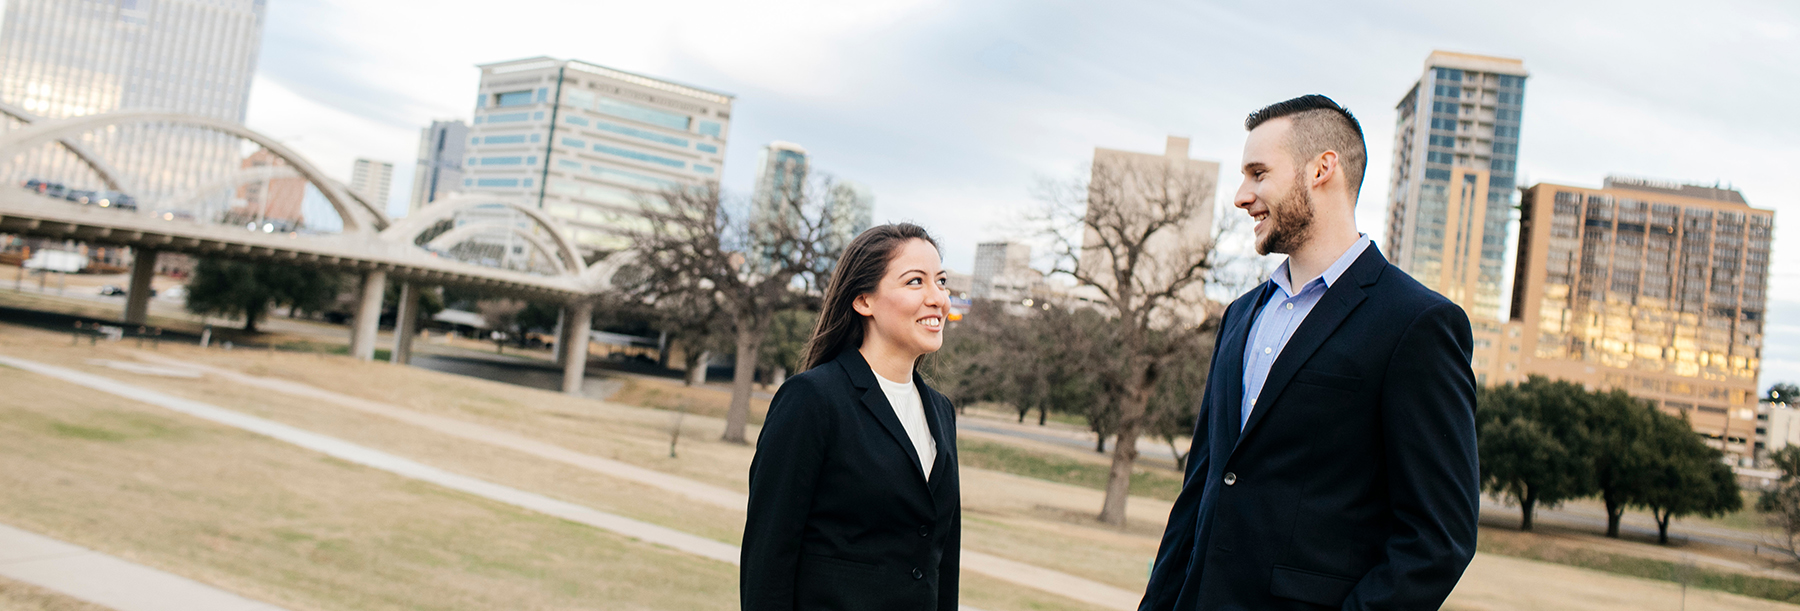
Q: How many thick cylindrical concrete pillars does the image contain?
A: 4